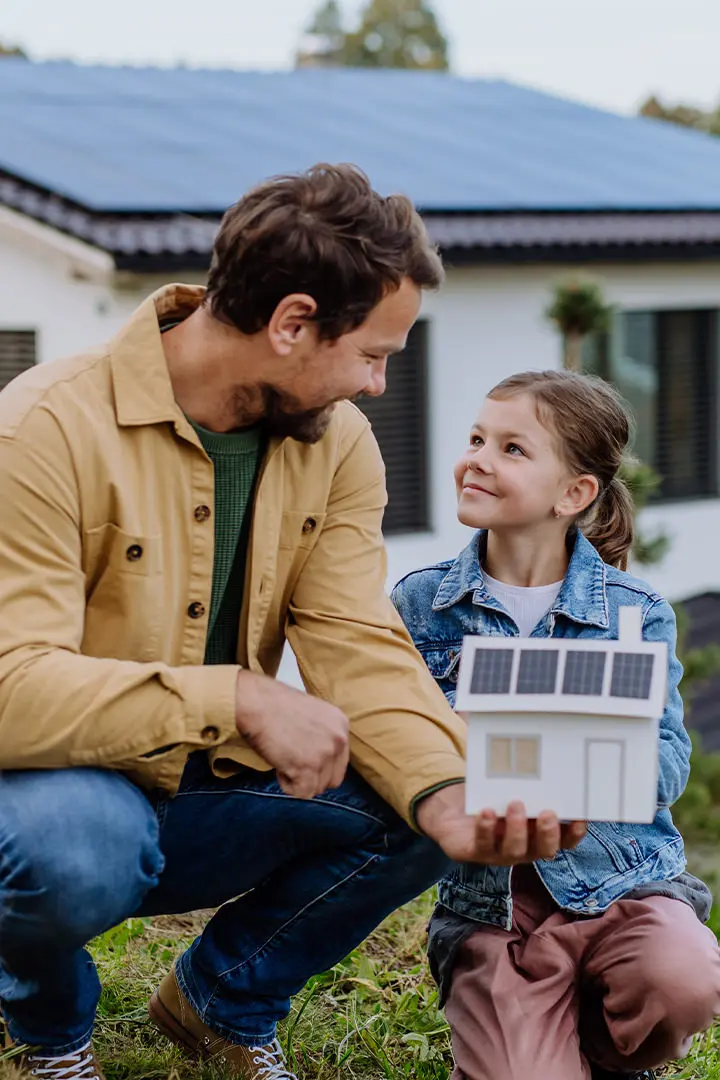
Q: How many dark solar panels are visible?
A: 4